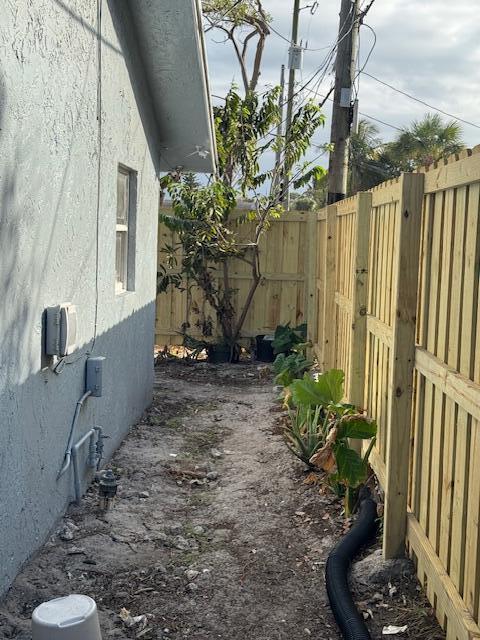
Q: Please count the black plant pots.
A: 2